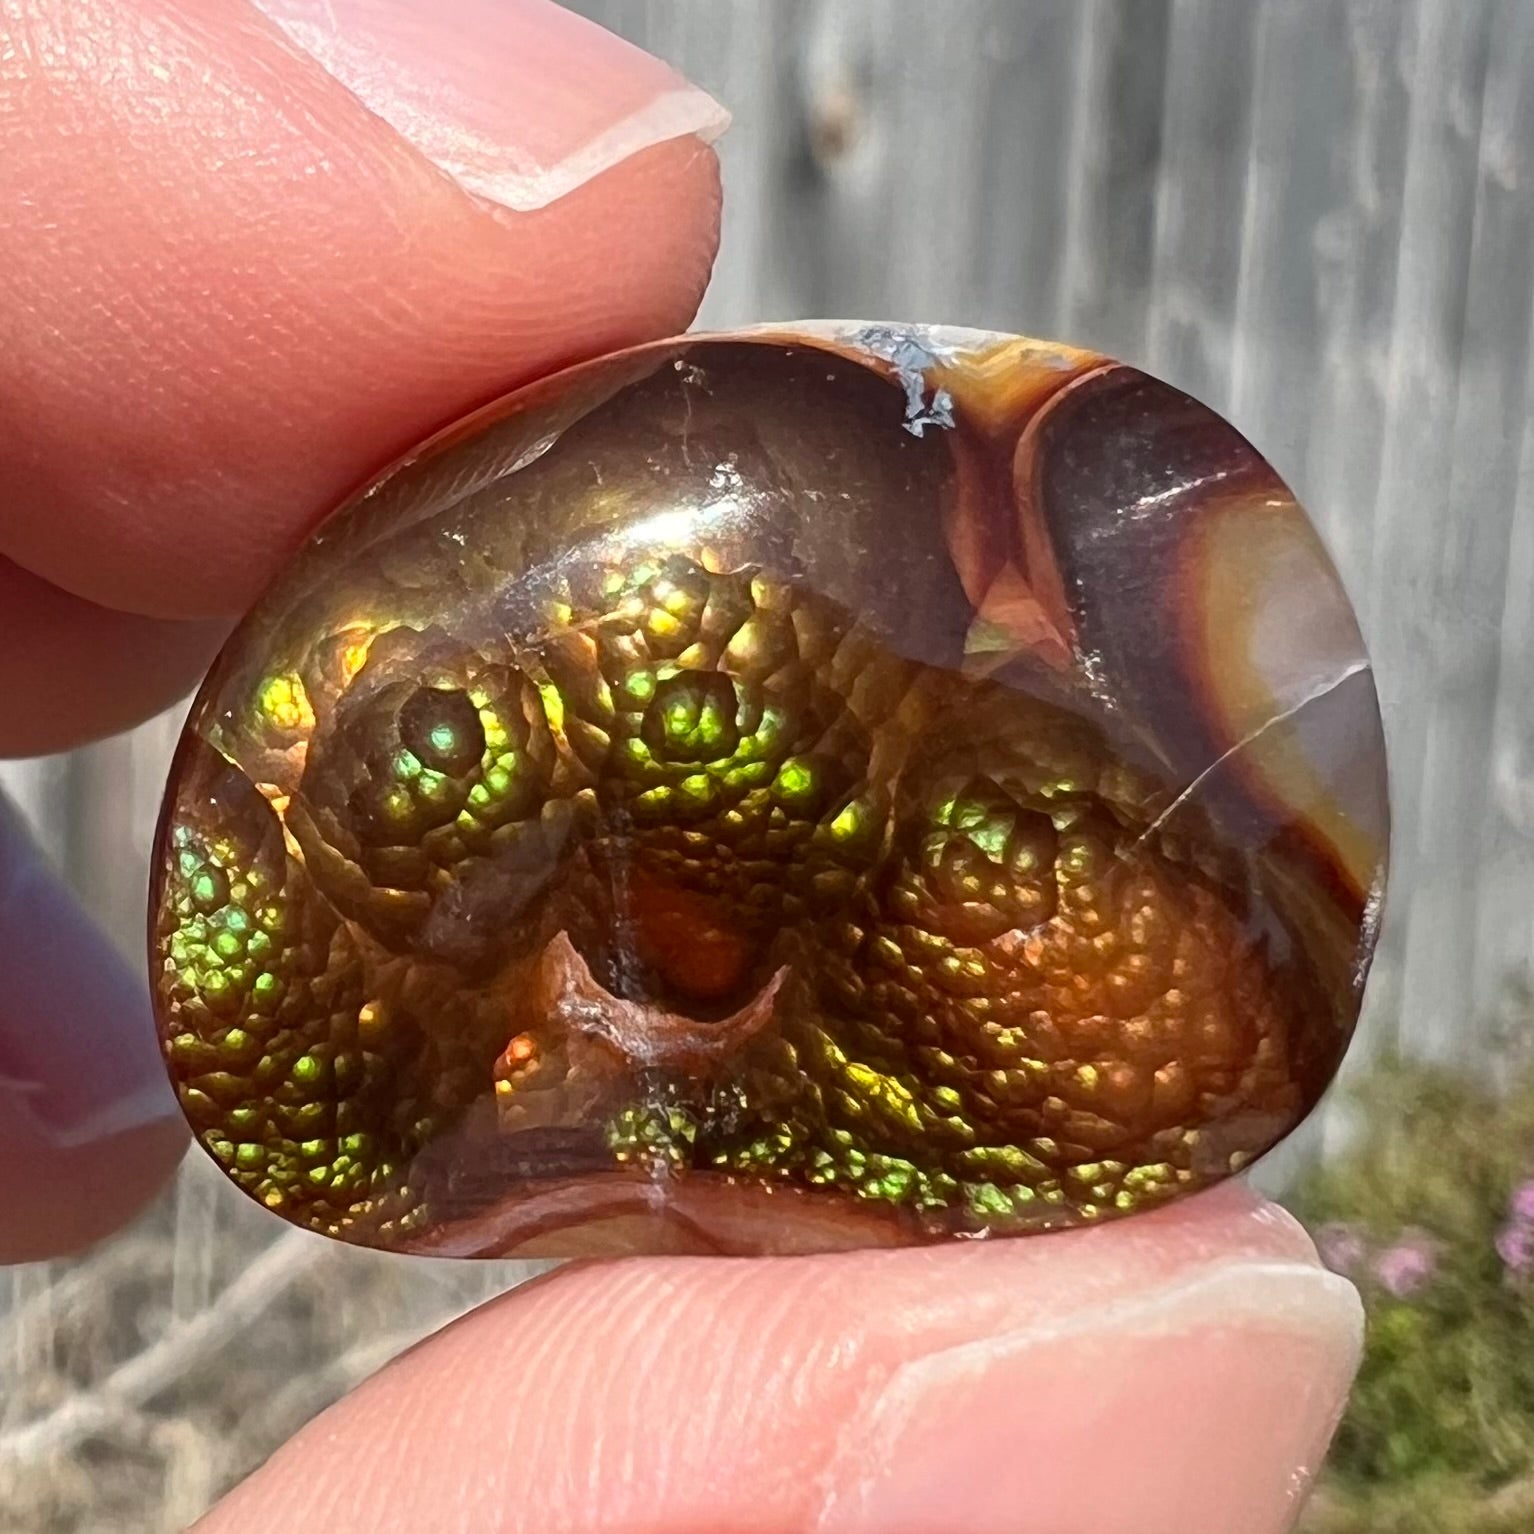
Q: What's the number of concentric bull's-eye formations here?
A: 3